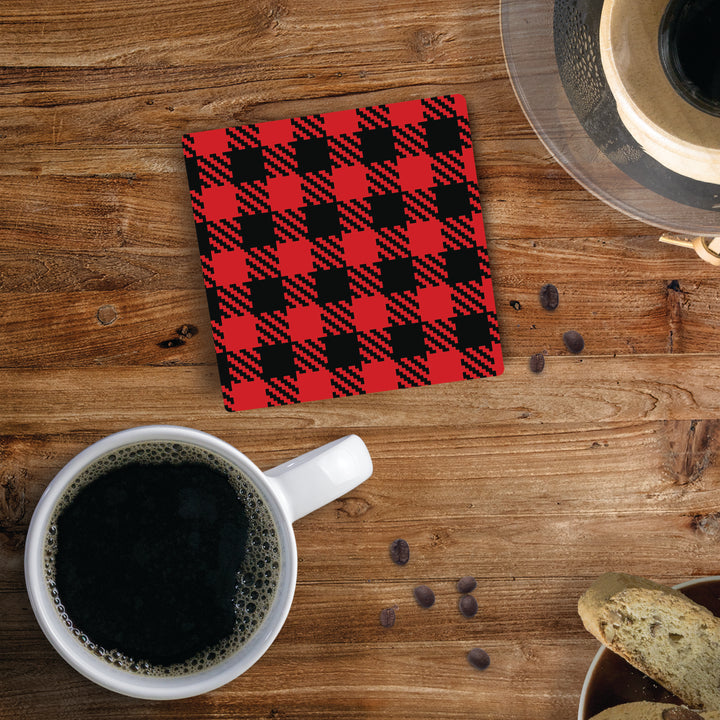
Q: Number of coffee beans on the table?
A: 9